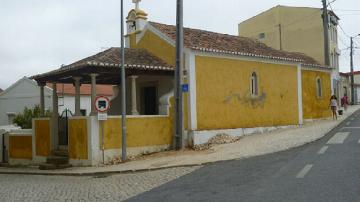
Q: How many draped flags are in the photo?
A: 0